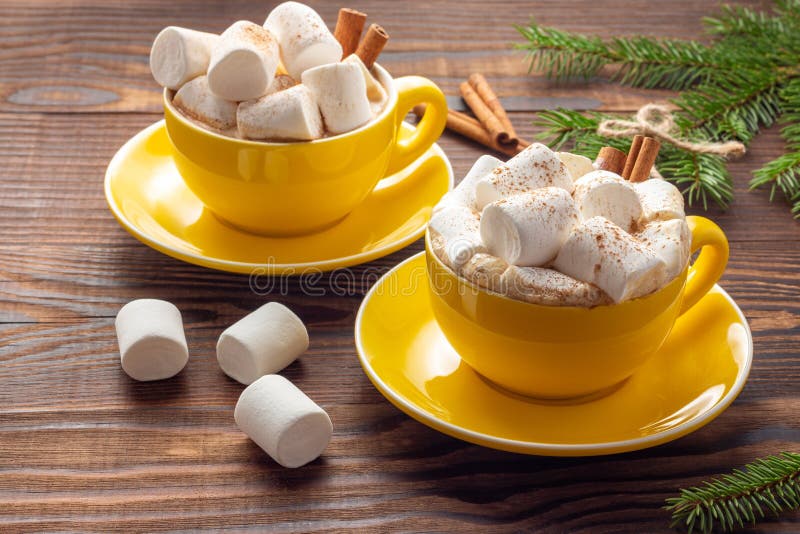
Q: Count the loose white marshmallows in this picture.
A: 3